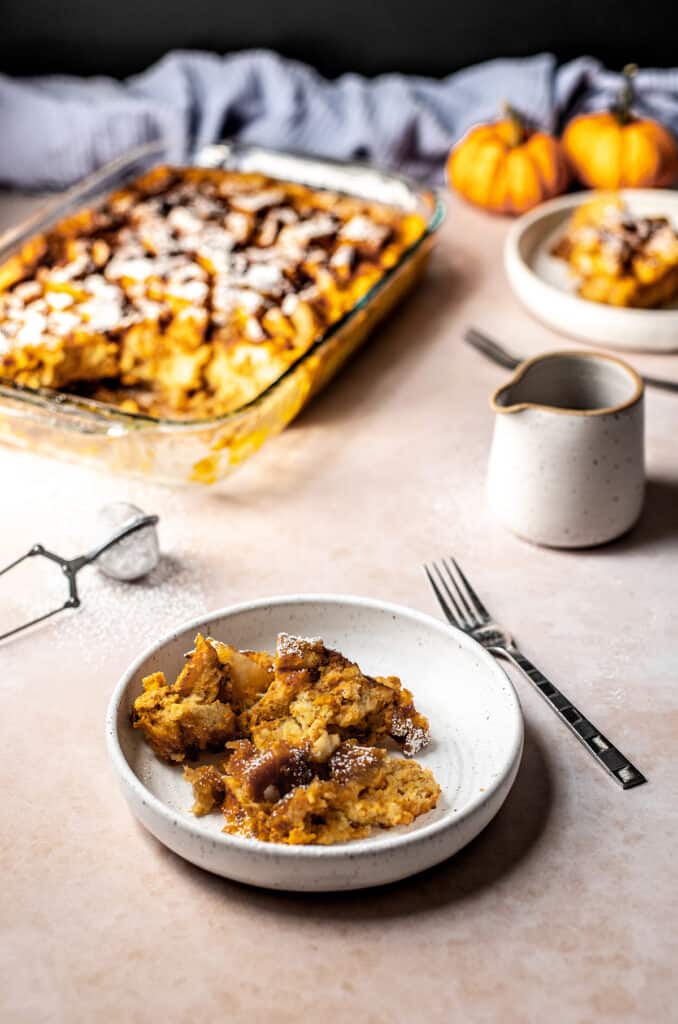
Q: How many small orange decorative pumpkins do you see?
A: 2